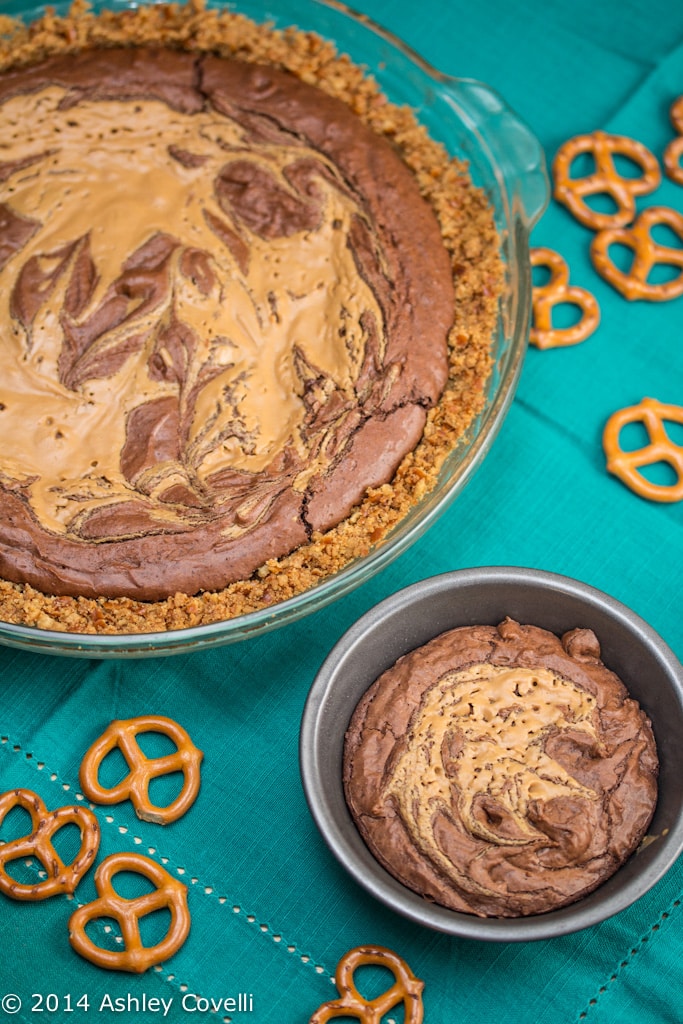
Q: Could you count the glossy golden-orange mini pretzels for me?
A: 9